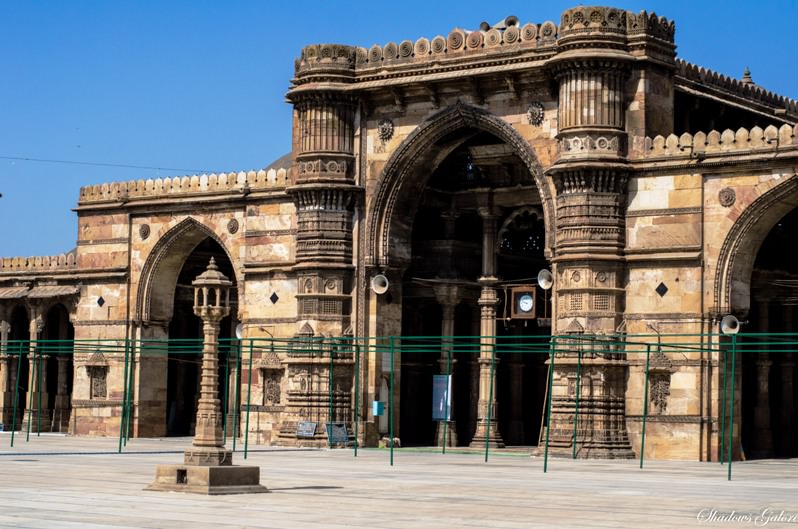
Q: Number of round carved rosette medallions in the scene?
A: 5